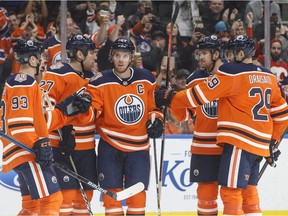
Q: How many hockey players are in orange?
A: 5